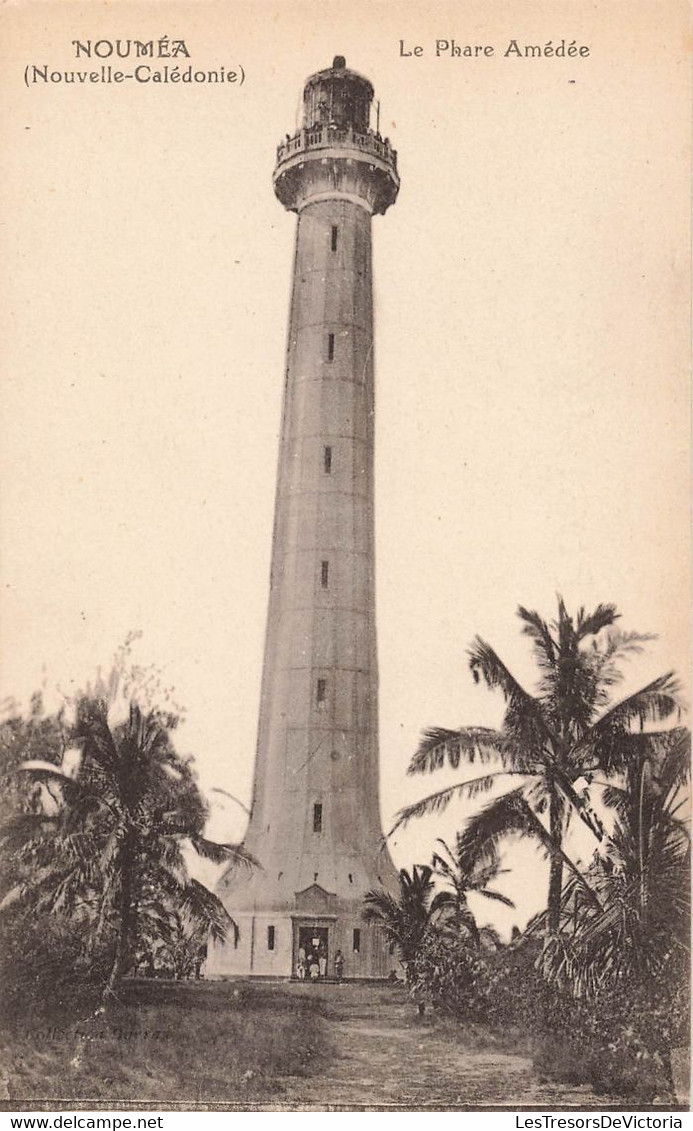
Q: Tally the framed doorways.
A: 1